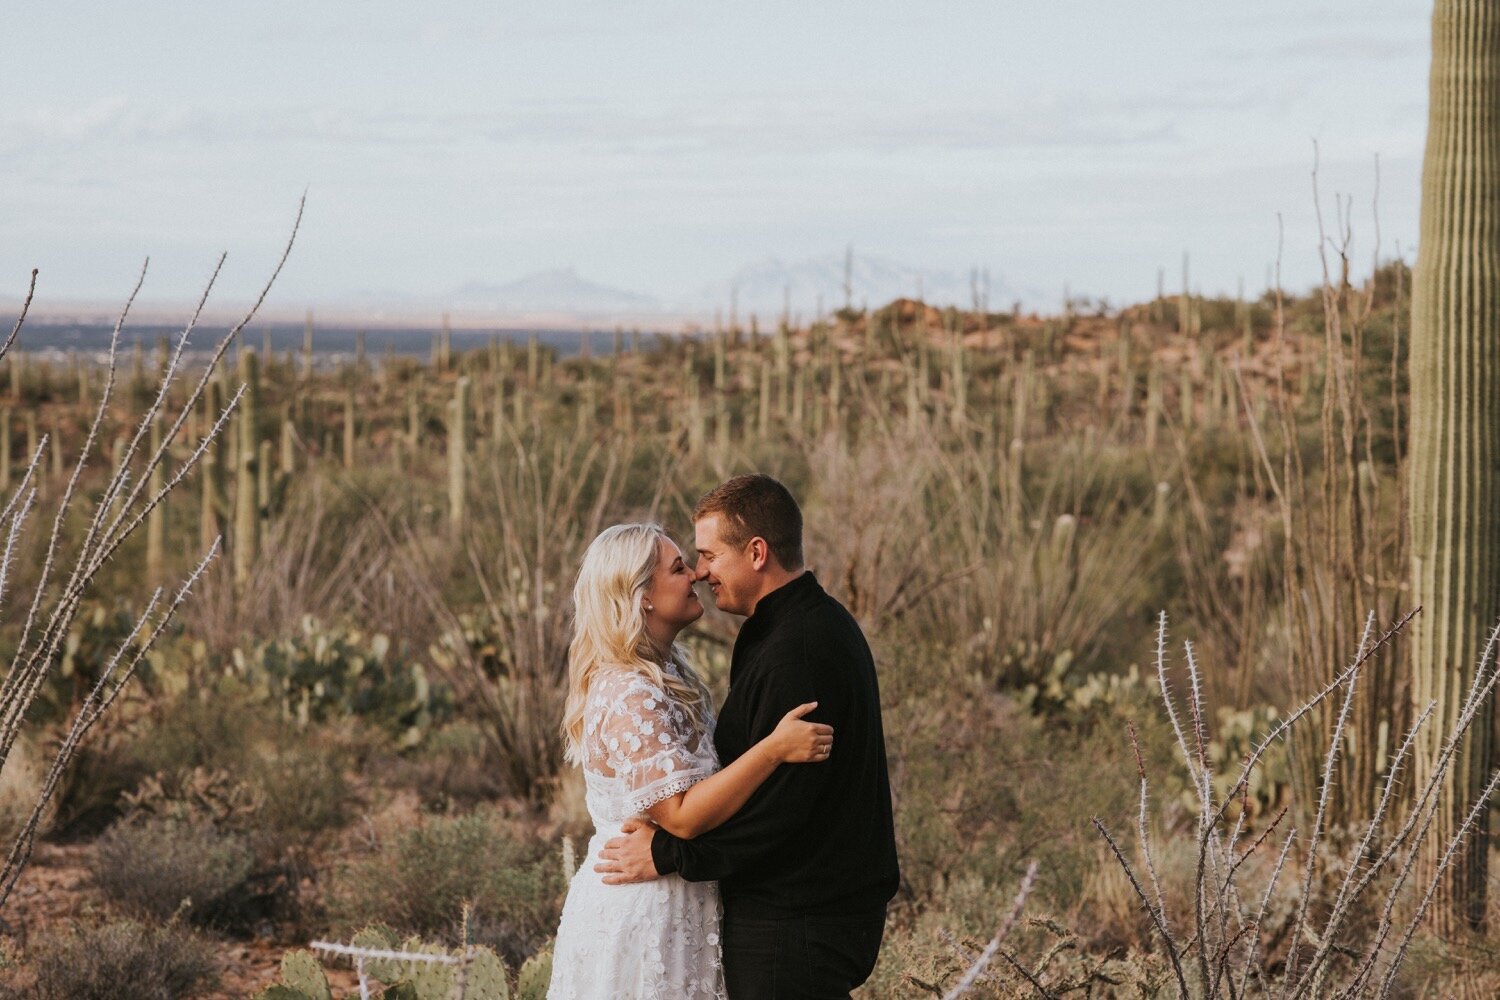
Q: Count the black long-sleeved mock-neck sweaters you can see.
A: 1